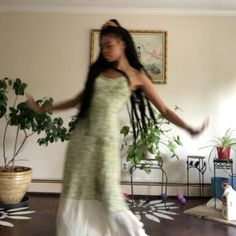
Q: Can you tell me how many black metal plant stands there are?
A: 3